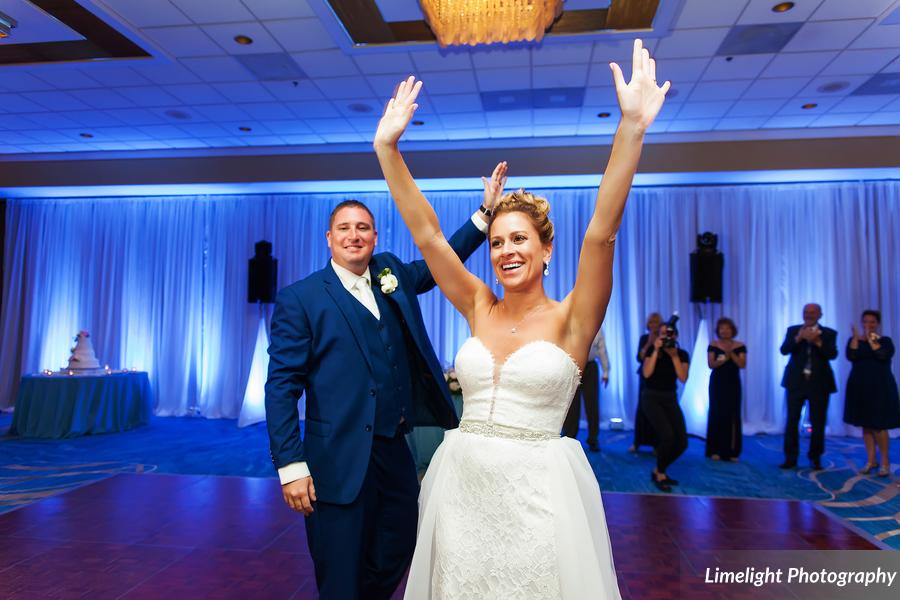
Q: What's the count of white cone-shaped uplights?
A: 2